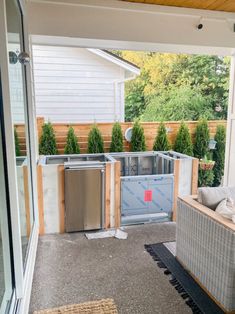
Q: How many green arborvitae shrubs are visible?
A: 9